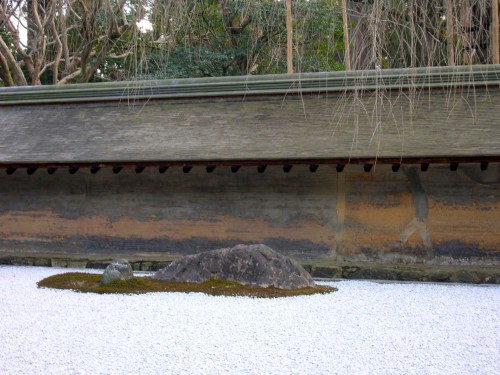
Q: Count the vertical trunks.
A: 4